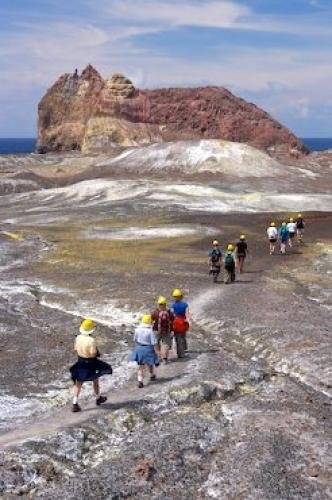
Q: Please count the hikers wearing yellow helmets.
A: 11